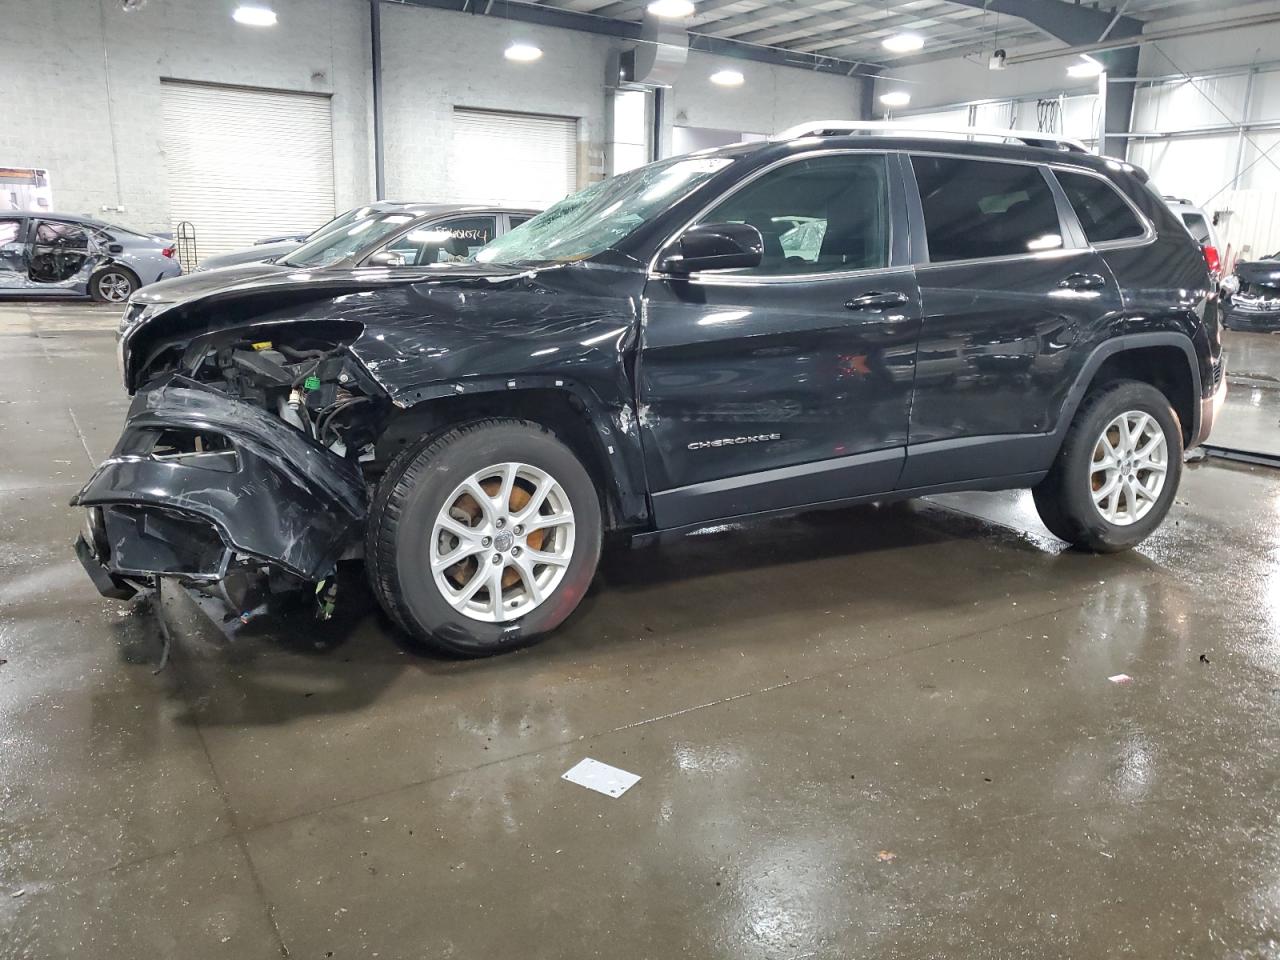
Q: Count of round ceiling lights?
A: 7